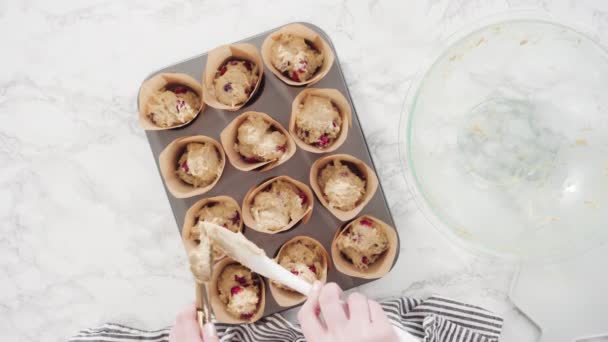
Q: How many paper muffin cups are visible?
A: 12